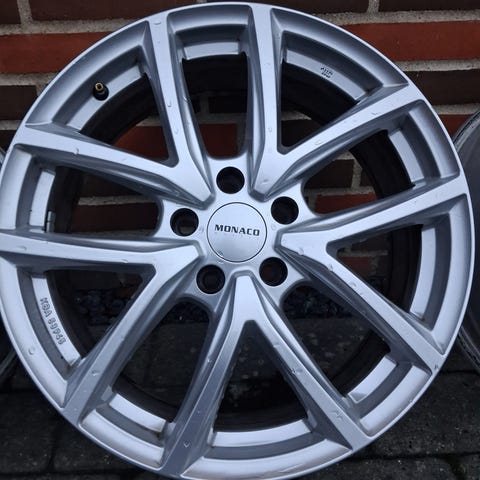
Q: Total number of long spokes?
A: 10